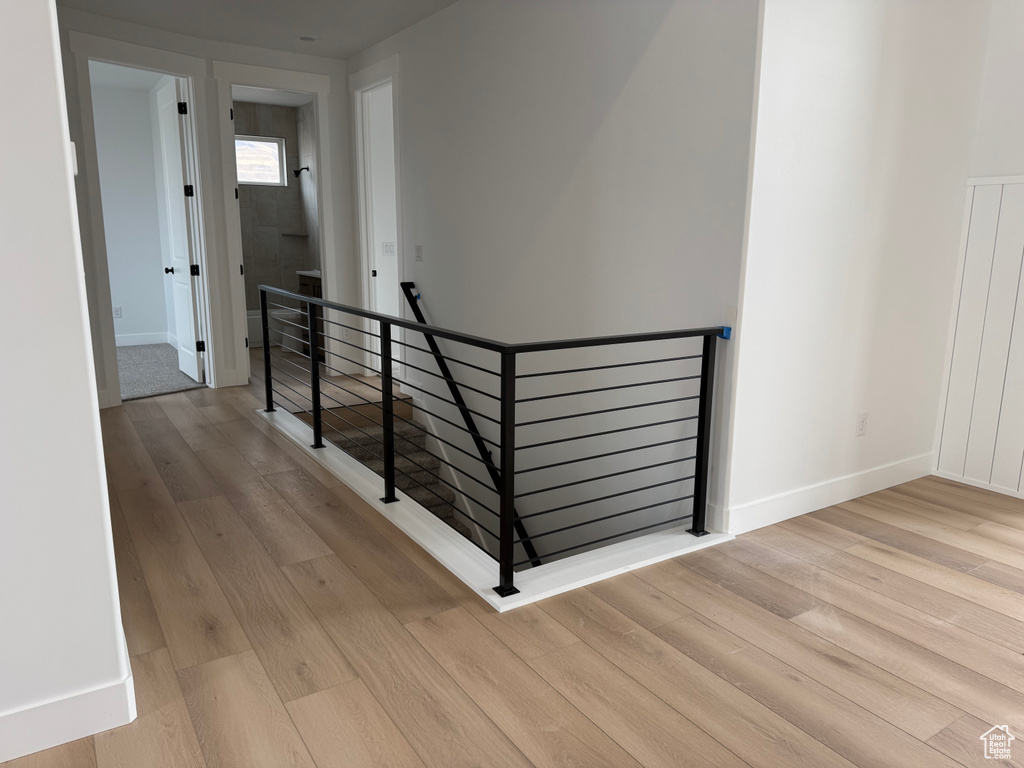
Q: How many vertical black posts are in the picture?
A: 5